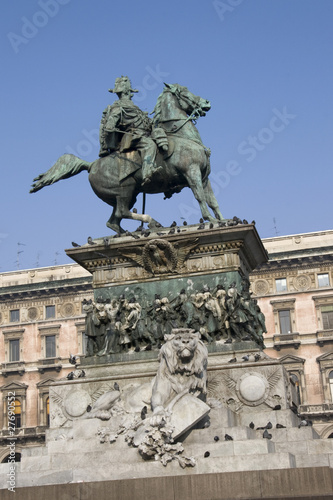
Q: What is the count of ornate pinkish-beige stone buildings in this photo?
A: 1